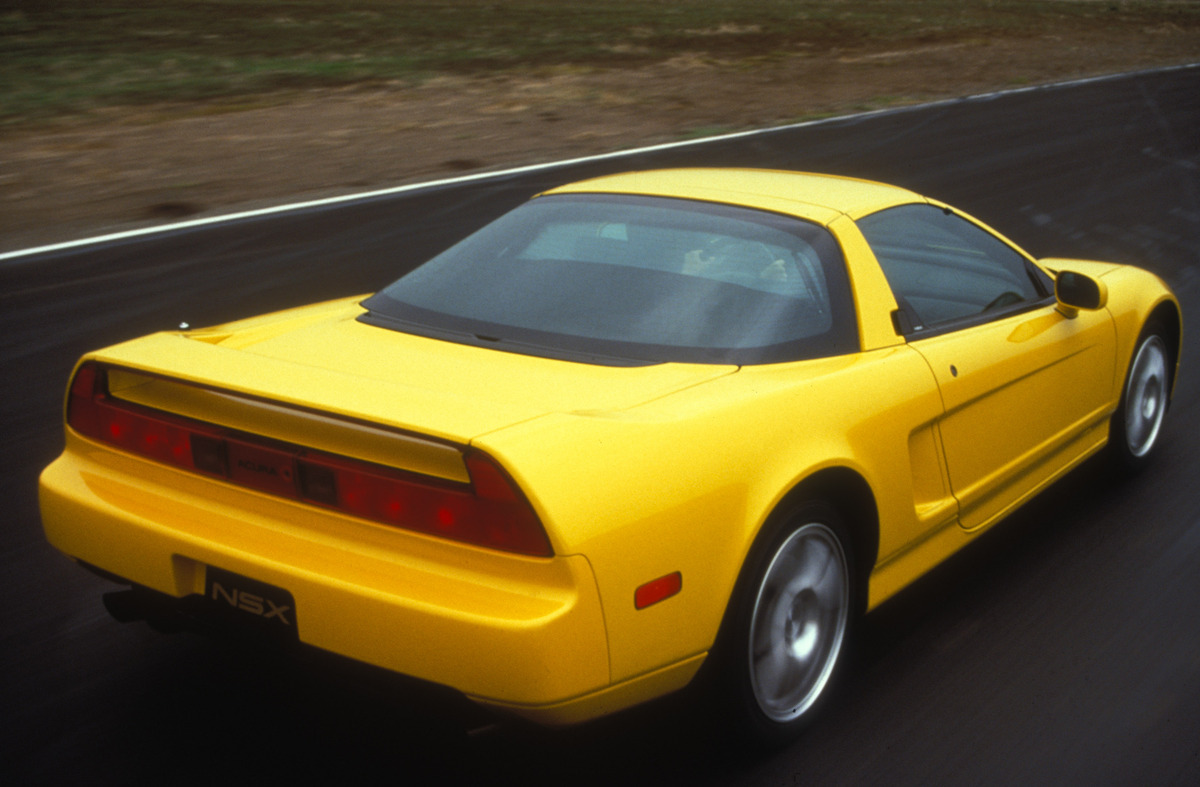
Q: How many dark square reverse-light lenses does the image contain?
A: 2